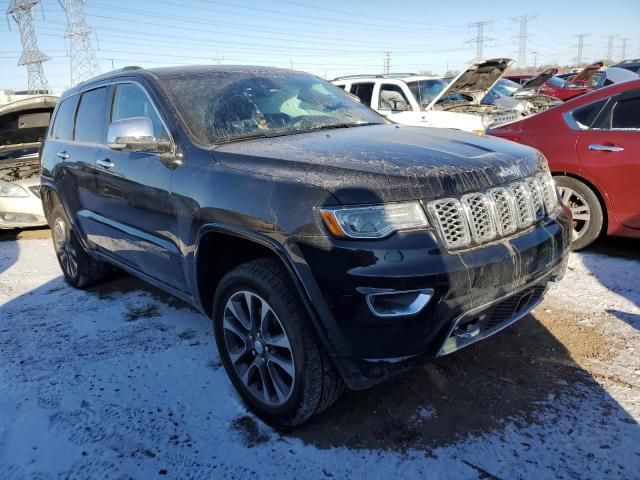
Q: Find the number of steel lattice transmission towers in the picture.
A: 7